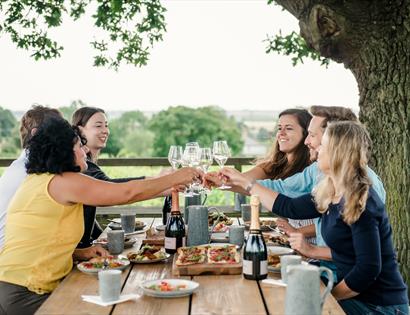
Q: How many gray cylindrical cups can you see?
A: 6